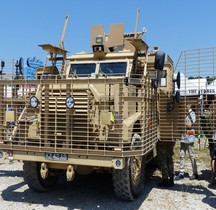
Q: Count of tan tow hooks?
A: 2